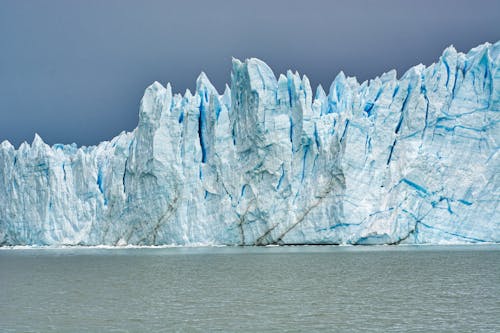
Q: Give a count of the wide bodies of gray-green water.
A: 1